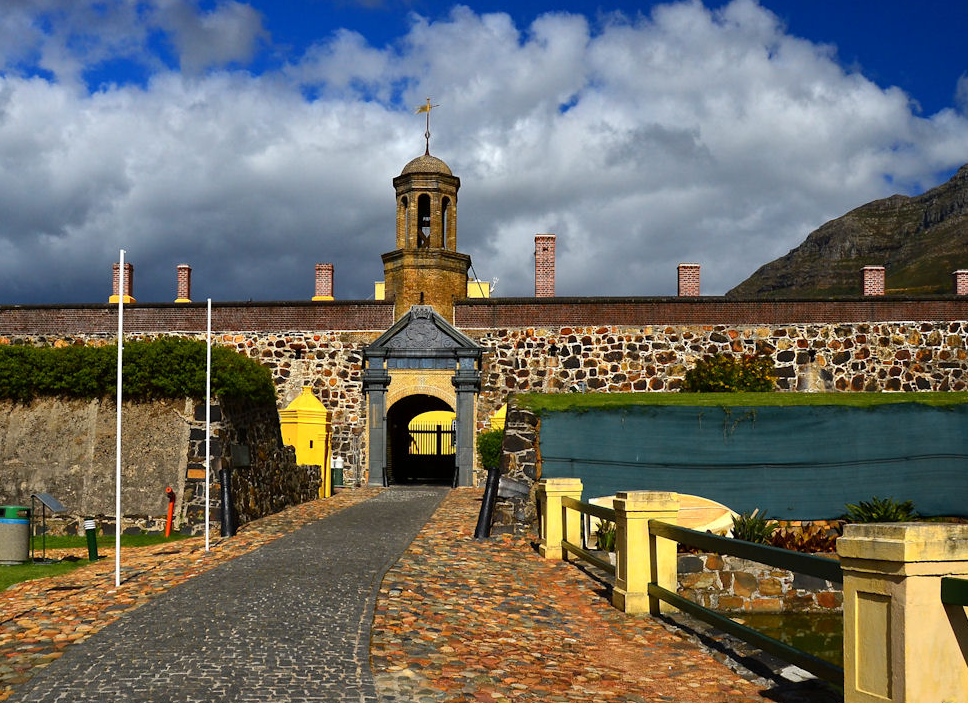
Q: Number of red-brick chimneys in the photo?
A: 7